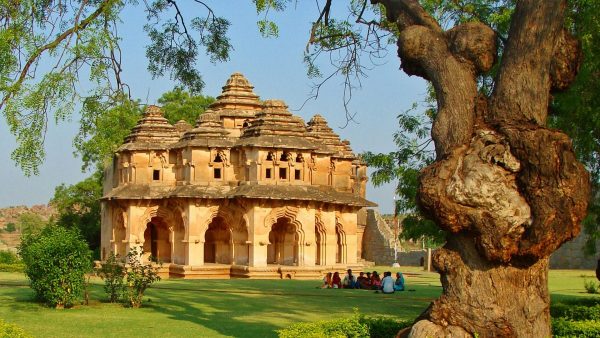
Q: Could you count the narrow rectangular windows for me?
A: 5